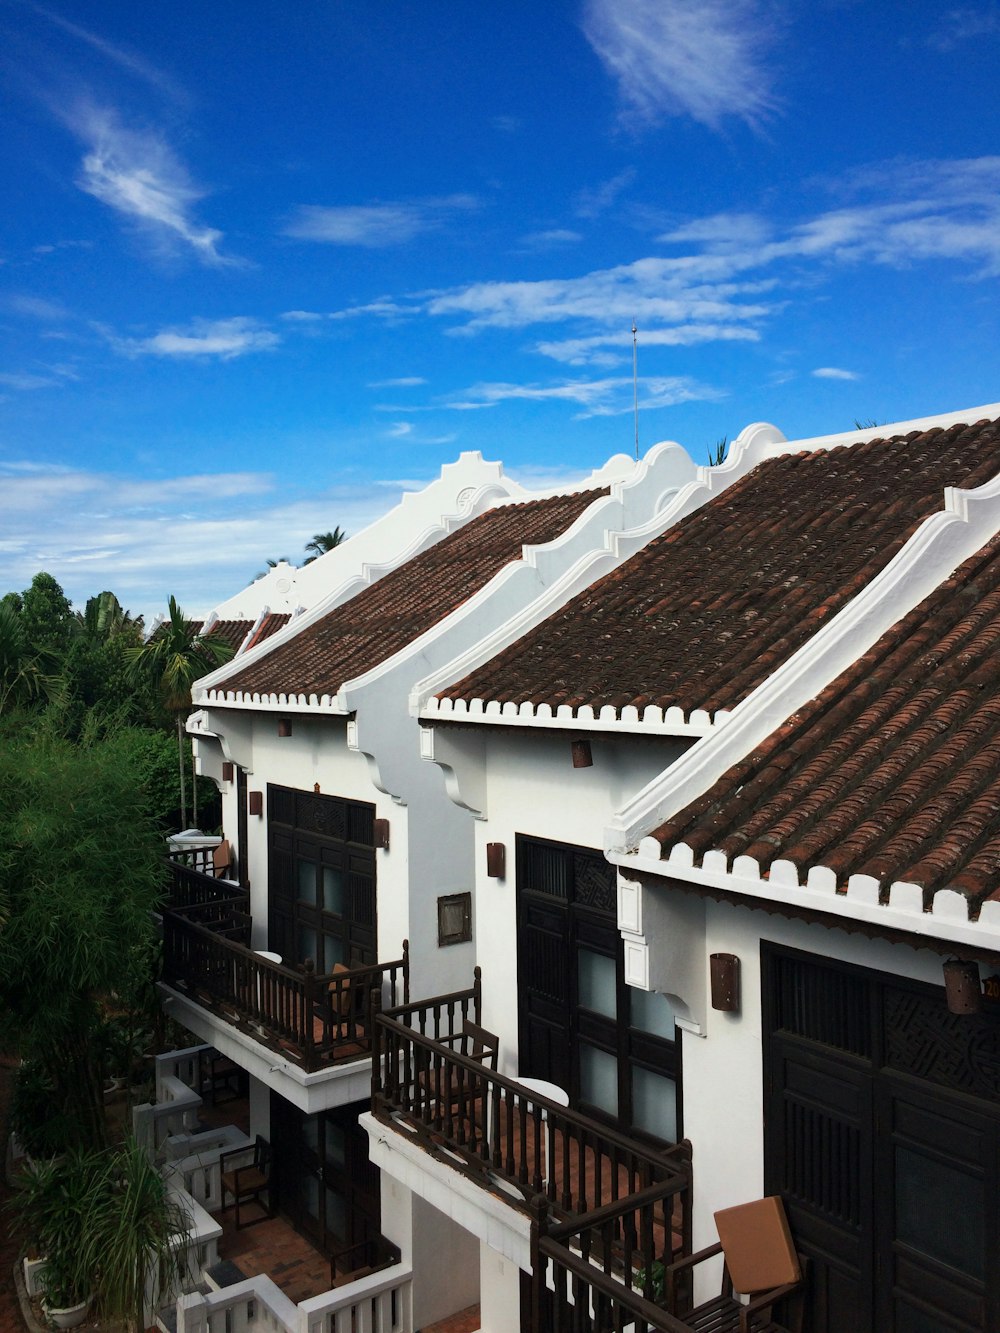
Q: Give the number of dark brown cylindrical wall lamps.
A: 8